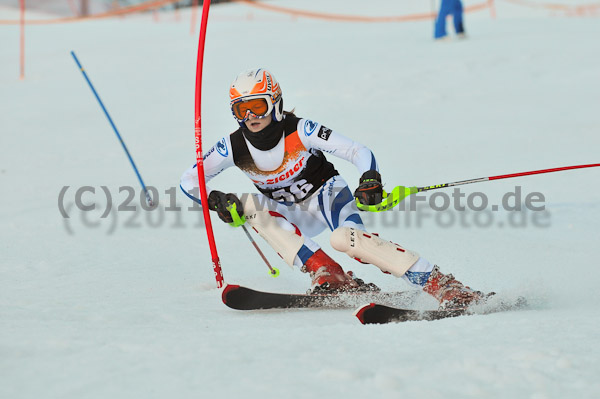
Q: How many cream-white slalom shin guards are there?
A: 2